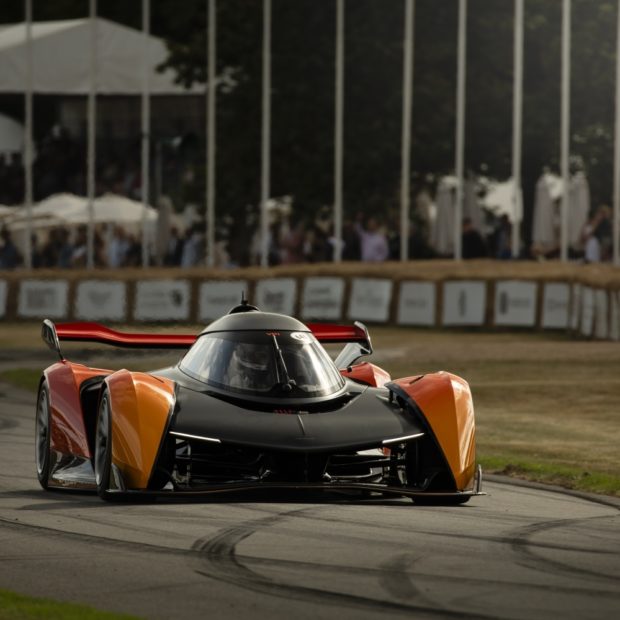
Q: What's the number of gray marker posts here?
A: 11